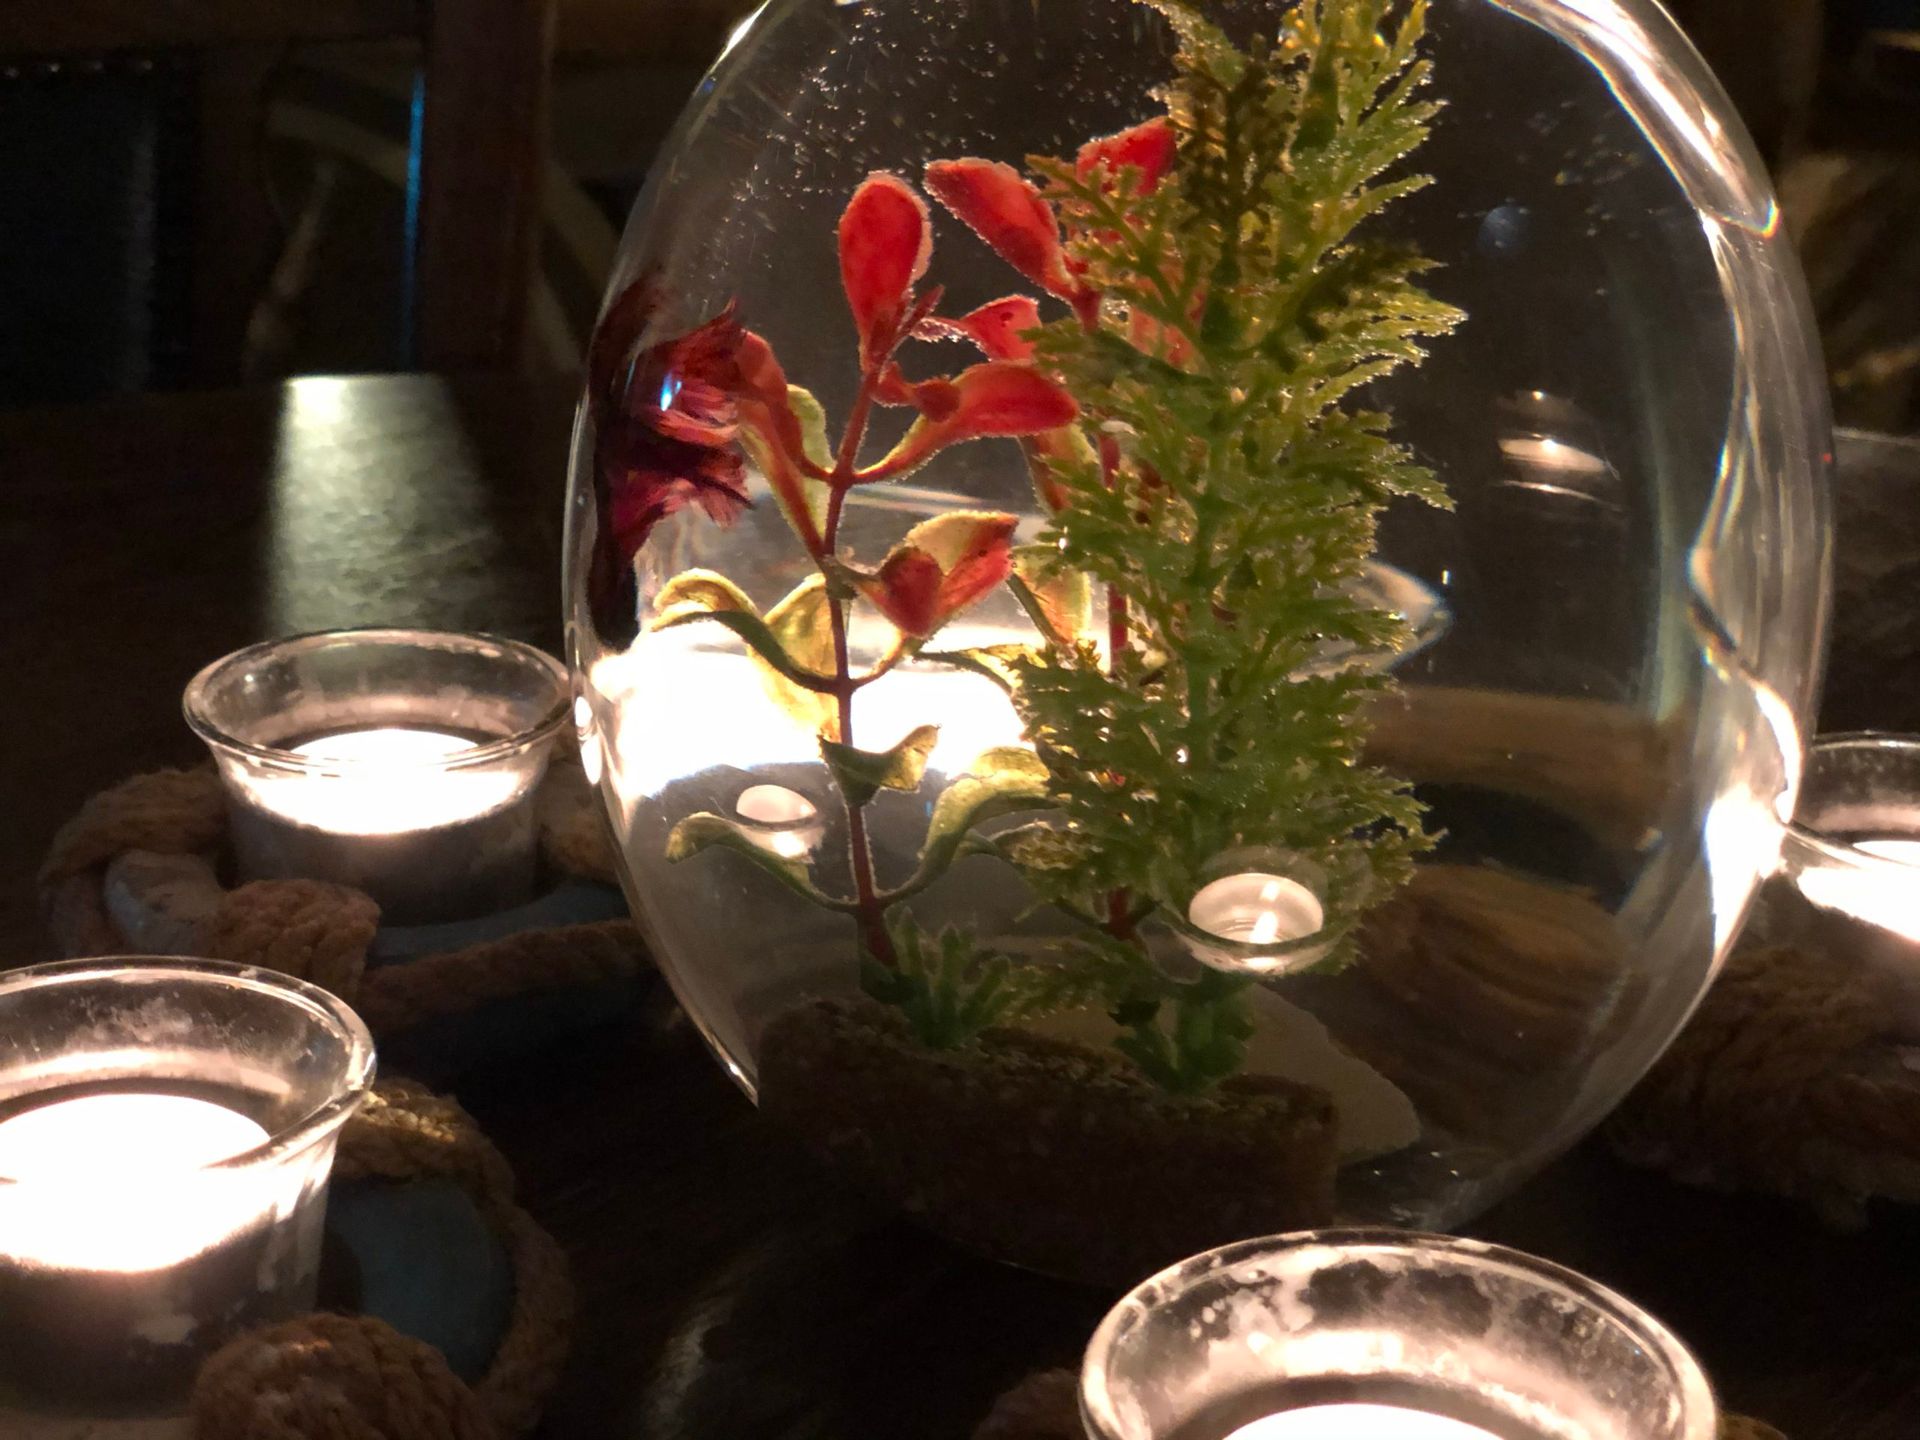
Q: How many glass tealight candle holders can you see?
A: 4